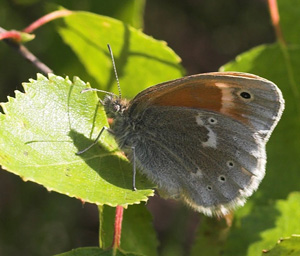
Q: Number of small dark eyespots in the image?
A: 5